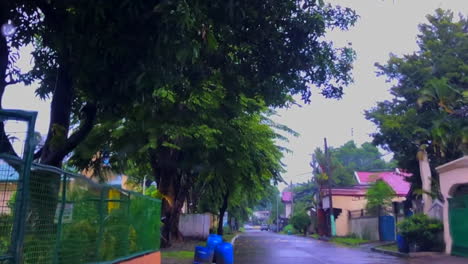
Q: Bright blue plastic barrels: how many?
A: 3